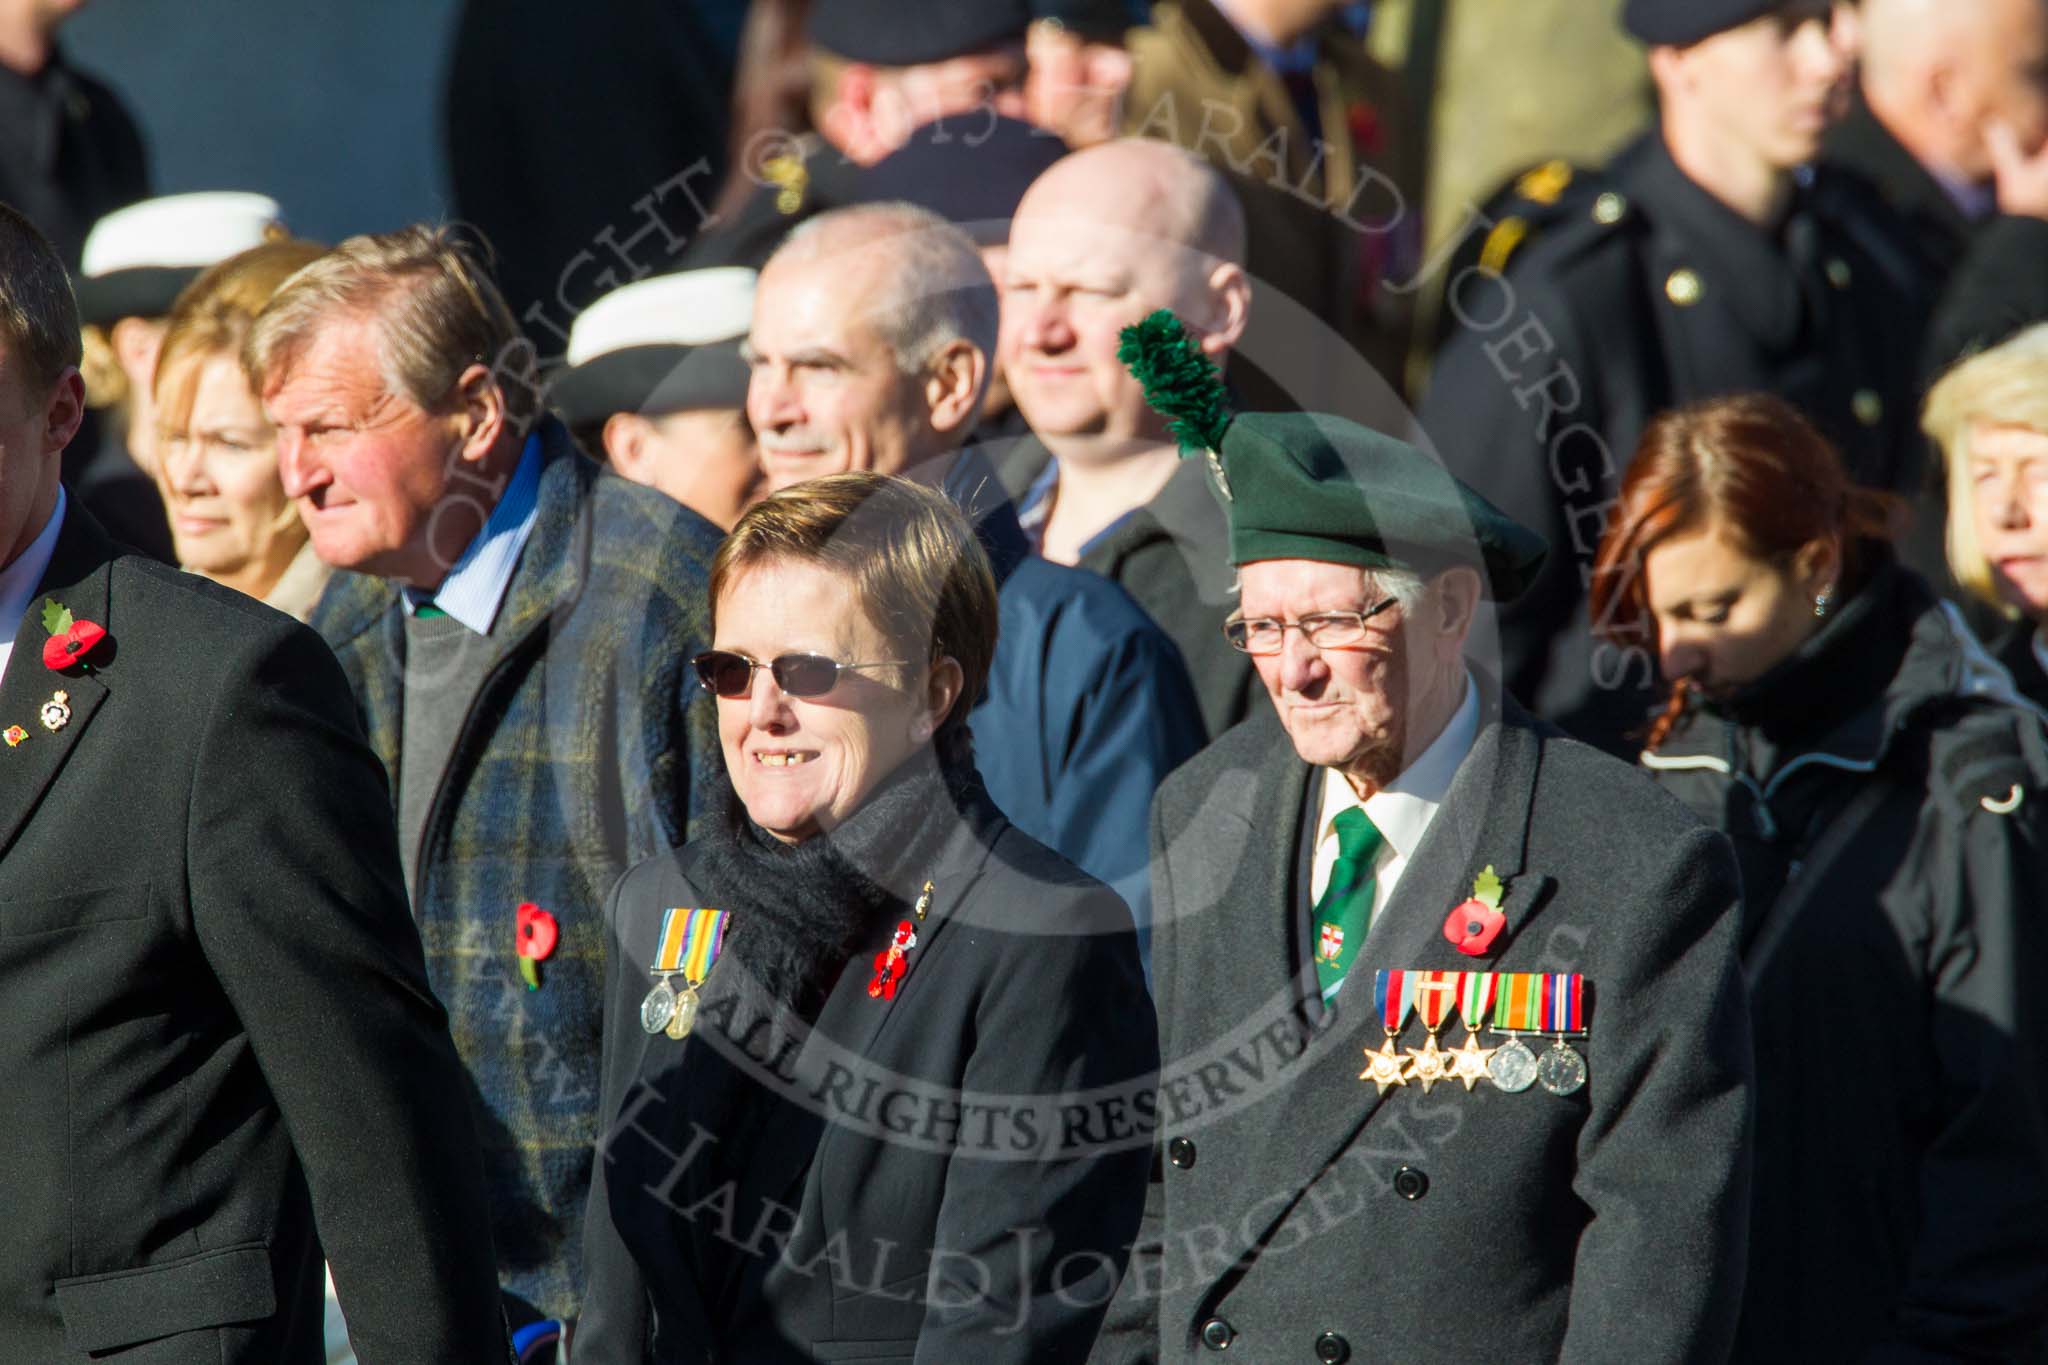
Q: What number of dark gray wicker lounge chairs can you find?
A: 0